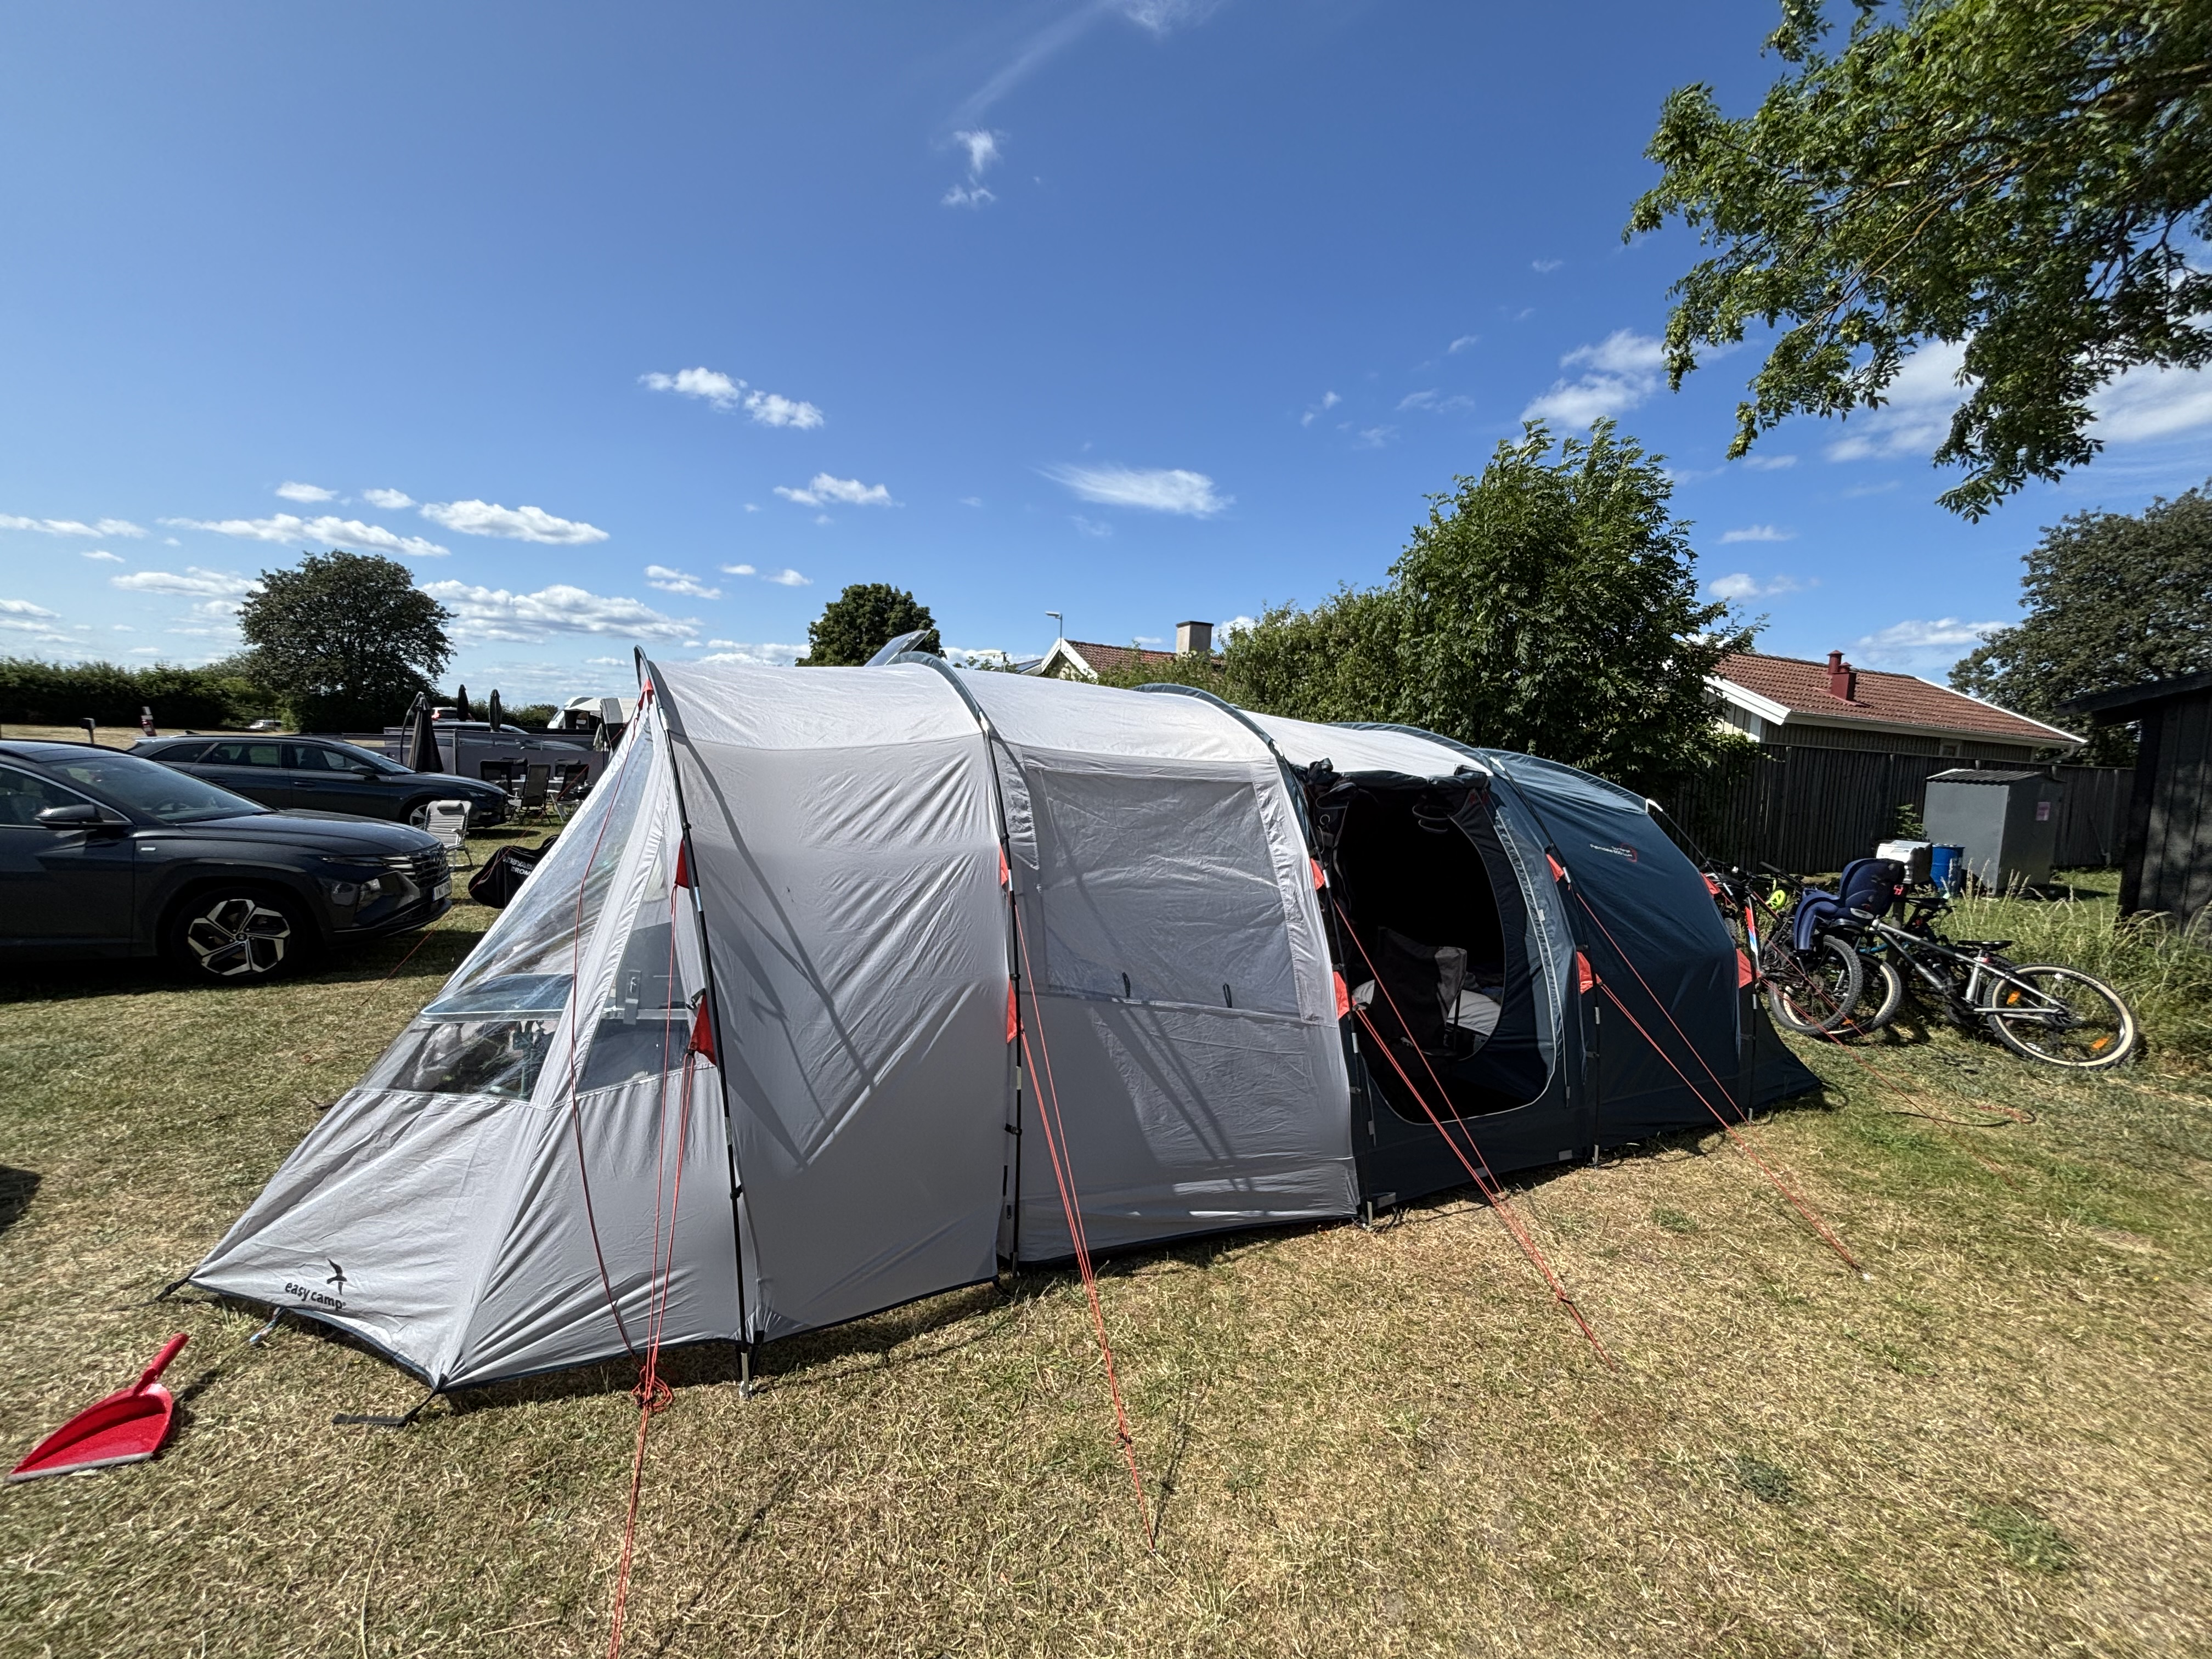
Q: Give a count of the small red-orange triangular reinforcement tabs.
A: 11